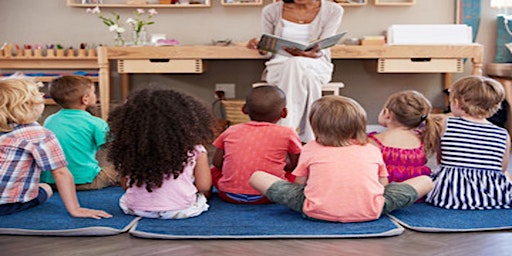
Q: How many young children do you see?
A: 7